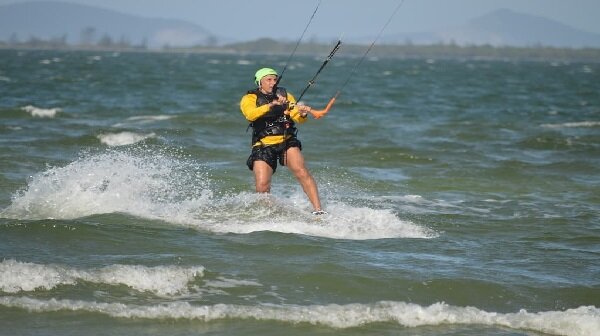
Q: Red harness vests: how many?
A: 0